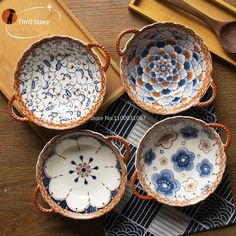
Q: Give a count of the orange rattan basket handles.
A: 8